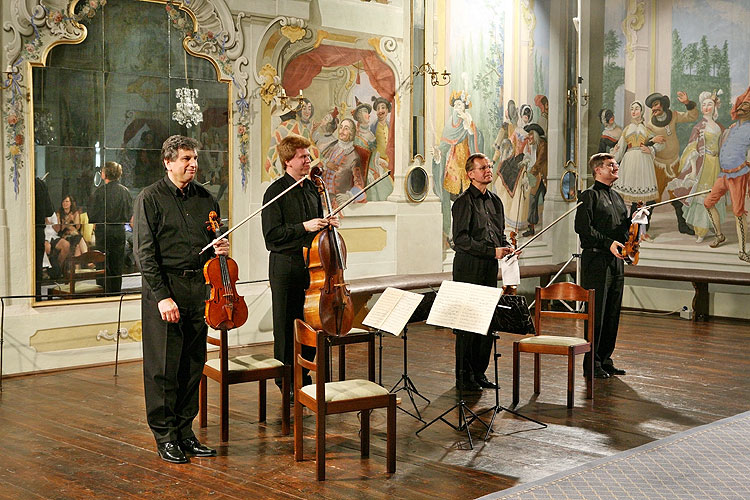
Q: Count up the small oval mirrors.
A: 2